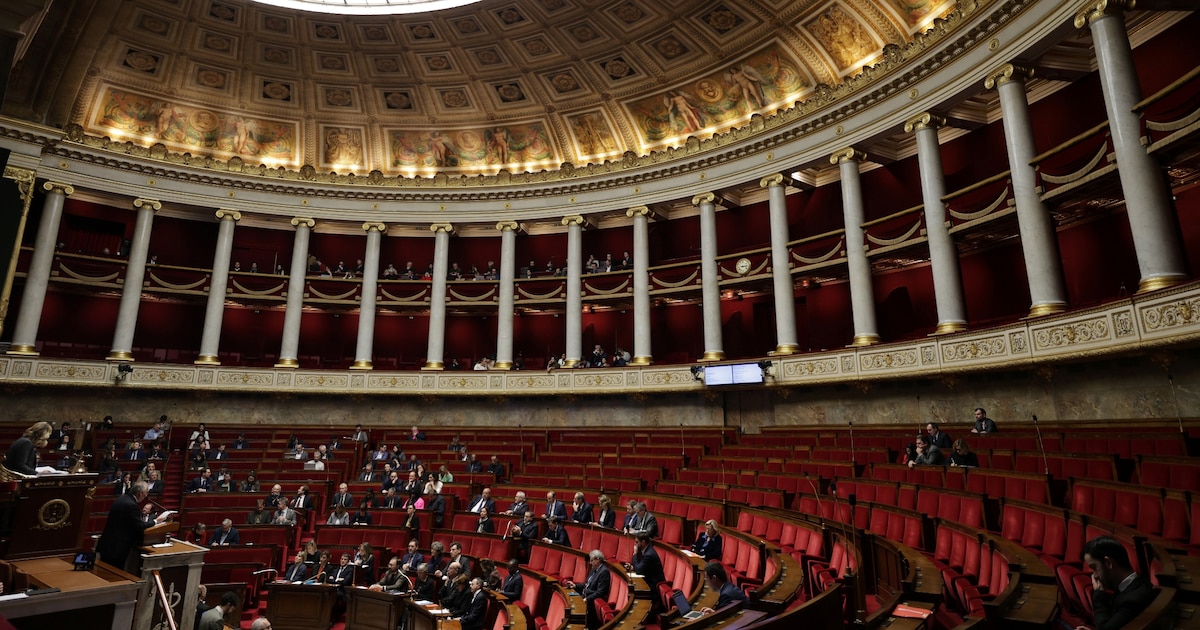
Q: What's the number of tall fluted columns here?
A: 15